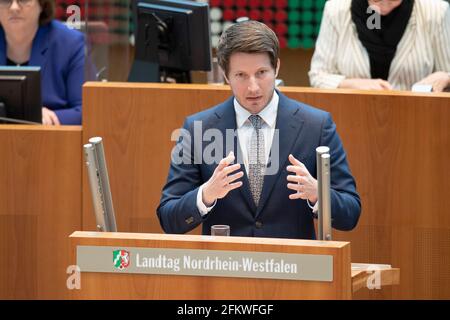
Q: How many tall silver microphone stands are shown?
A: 2